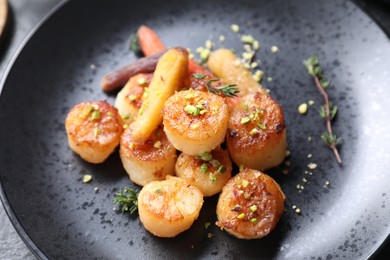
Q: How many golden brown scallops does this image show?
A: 8